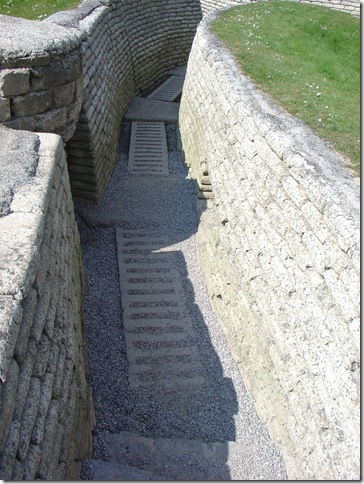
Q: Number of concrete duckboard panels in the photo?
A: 3